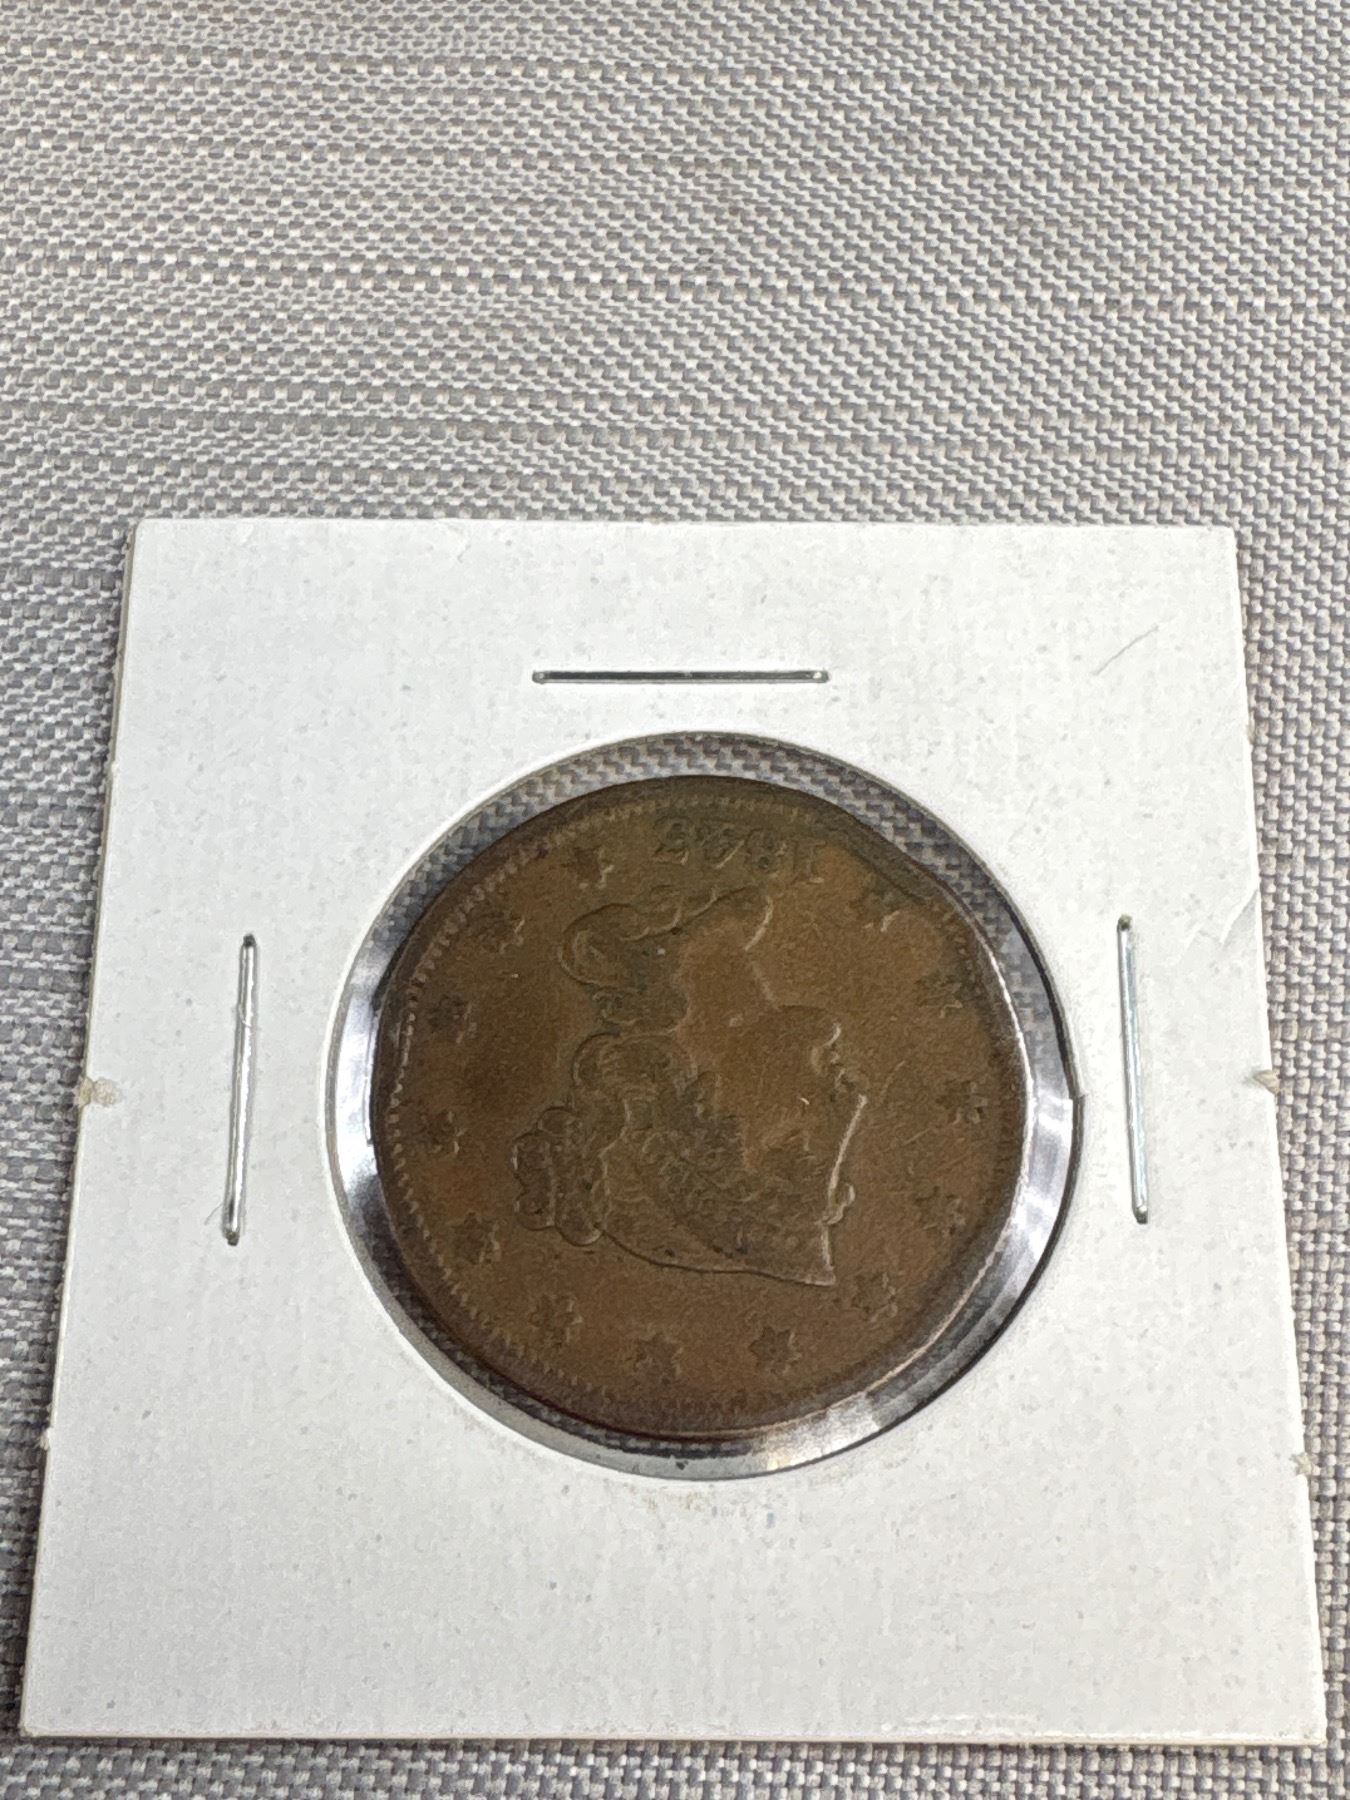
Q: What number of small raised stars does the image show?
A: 13